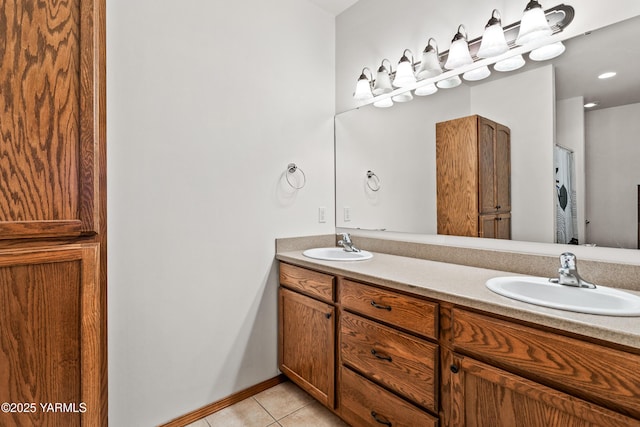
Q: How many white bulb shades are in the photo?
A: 7